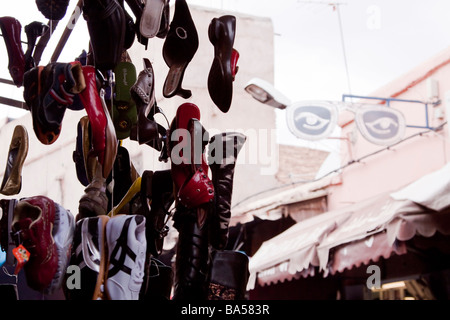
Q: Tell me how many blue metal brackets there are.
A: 1